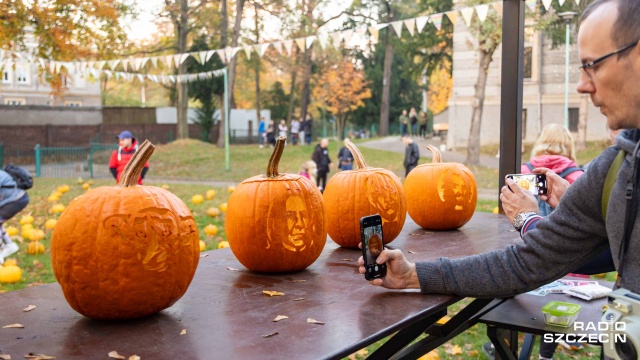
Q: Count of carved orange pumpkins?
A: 4